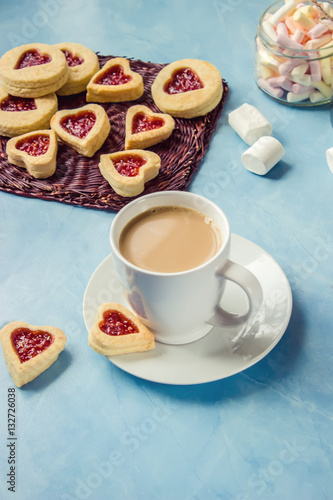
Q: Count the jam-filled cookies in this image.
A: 11